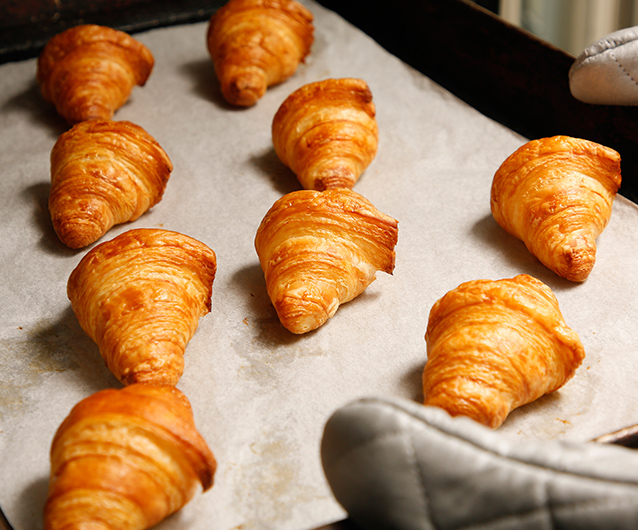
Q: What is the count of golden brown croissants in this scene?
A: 9